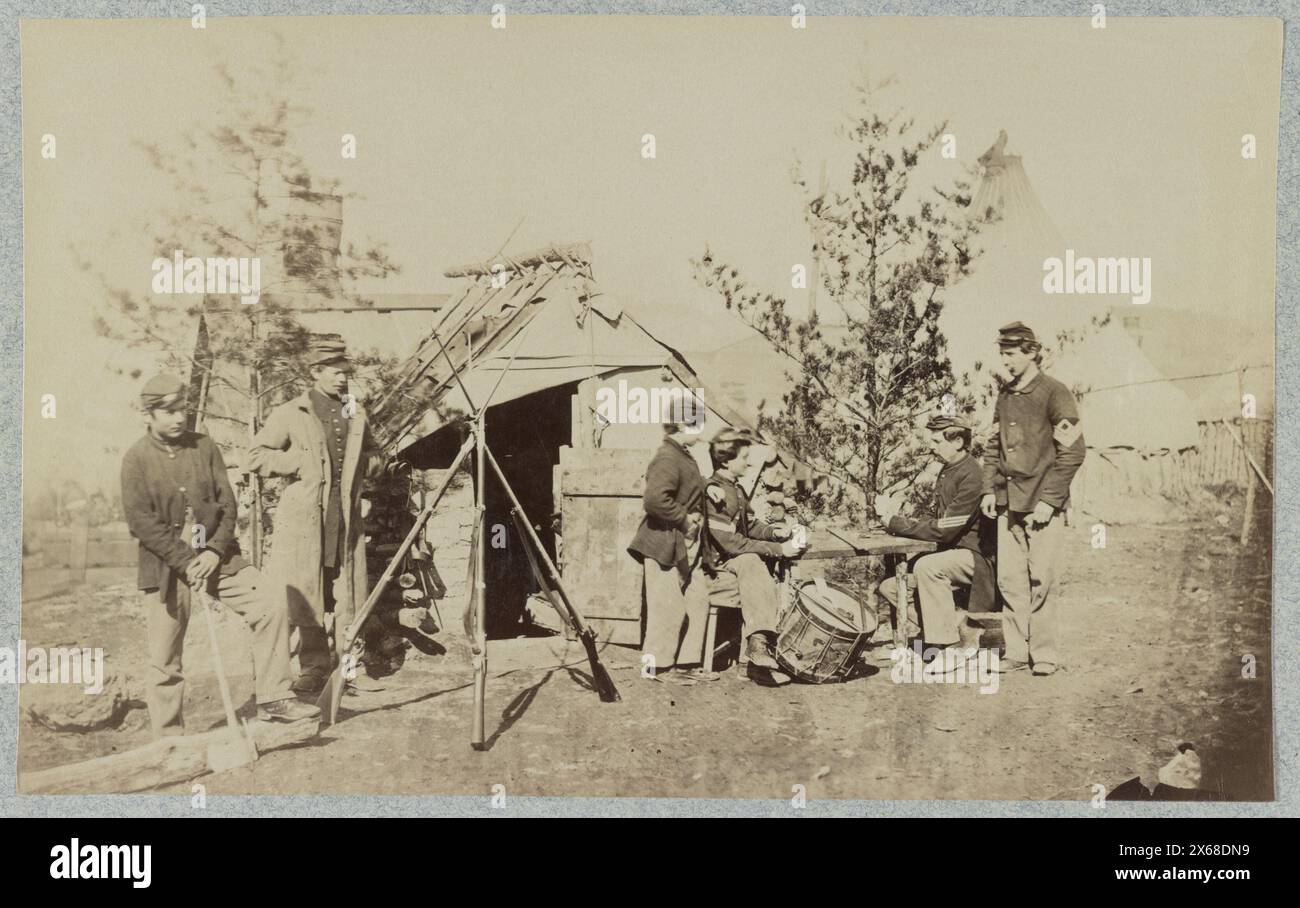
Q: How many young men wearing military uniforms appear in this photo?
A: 6